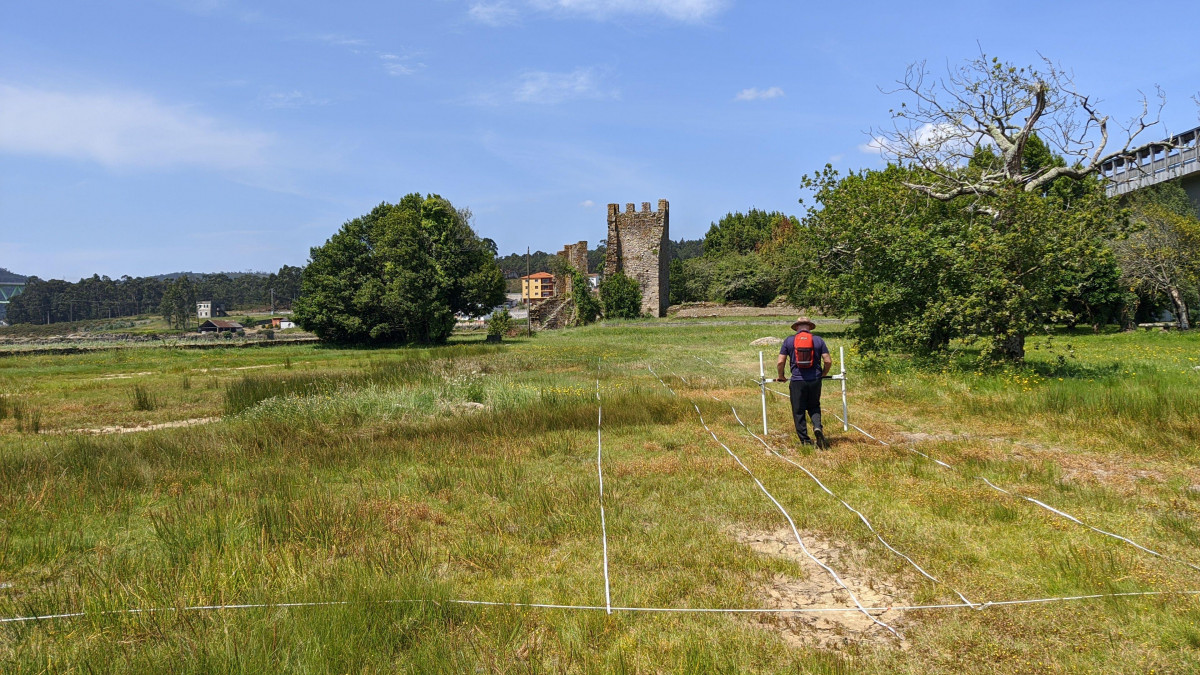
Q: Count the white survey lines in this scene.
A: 5